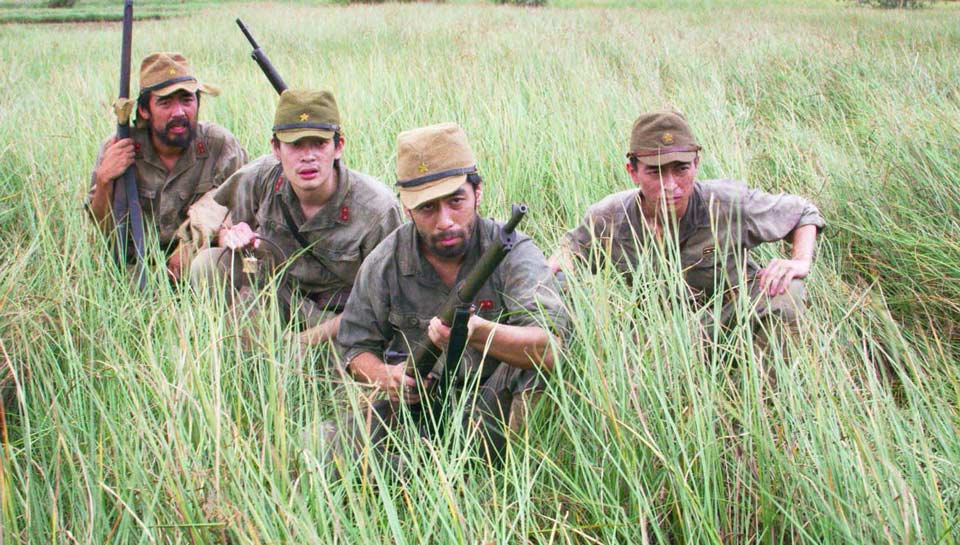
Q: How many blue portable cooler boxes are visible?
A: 0